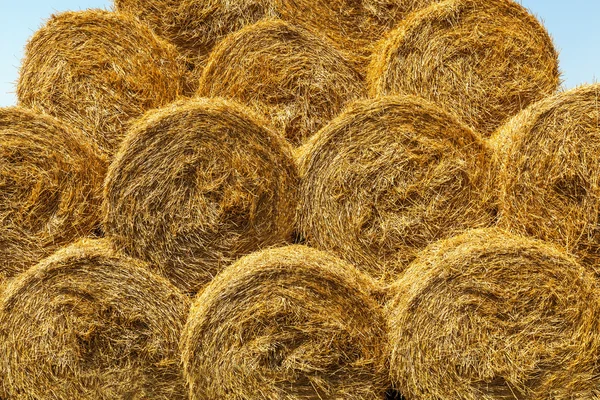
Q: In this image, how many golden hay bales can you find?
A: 12